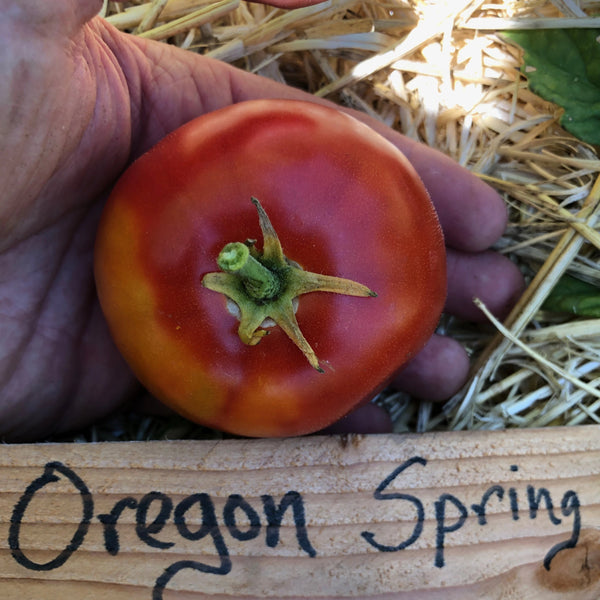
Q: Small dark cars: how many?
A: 0